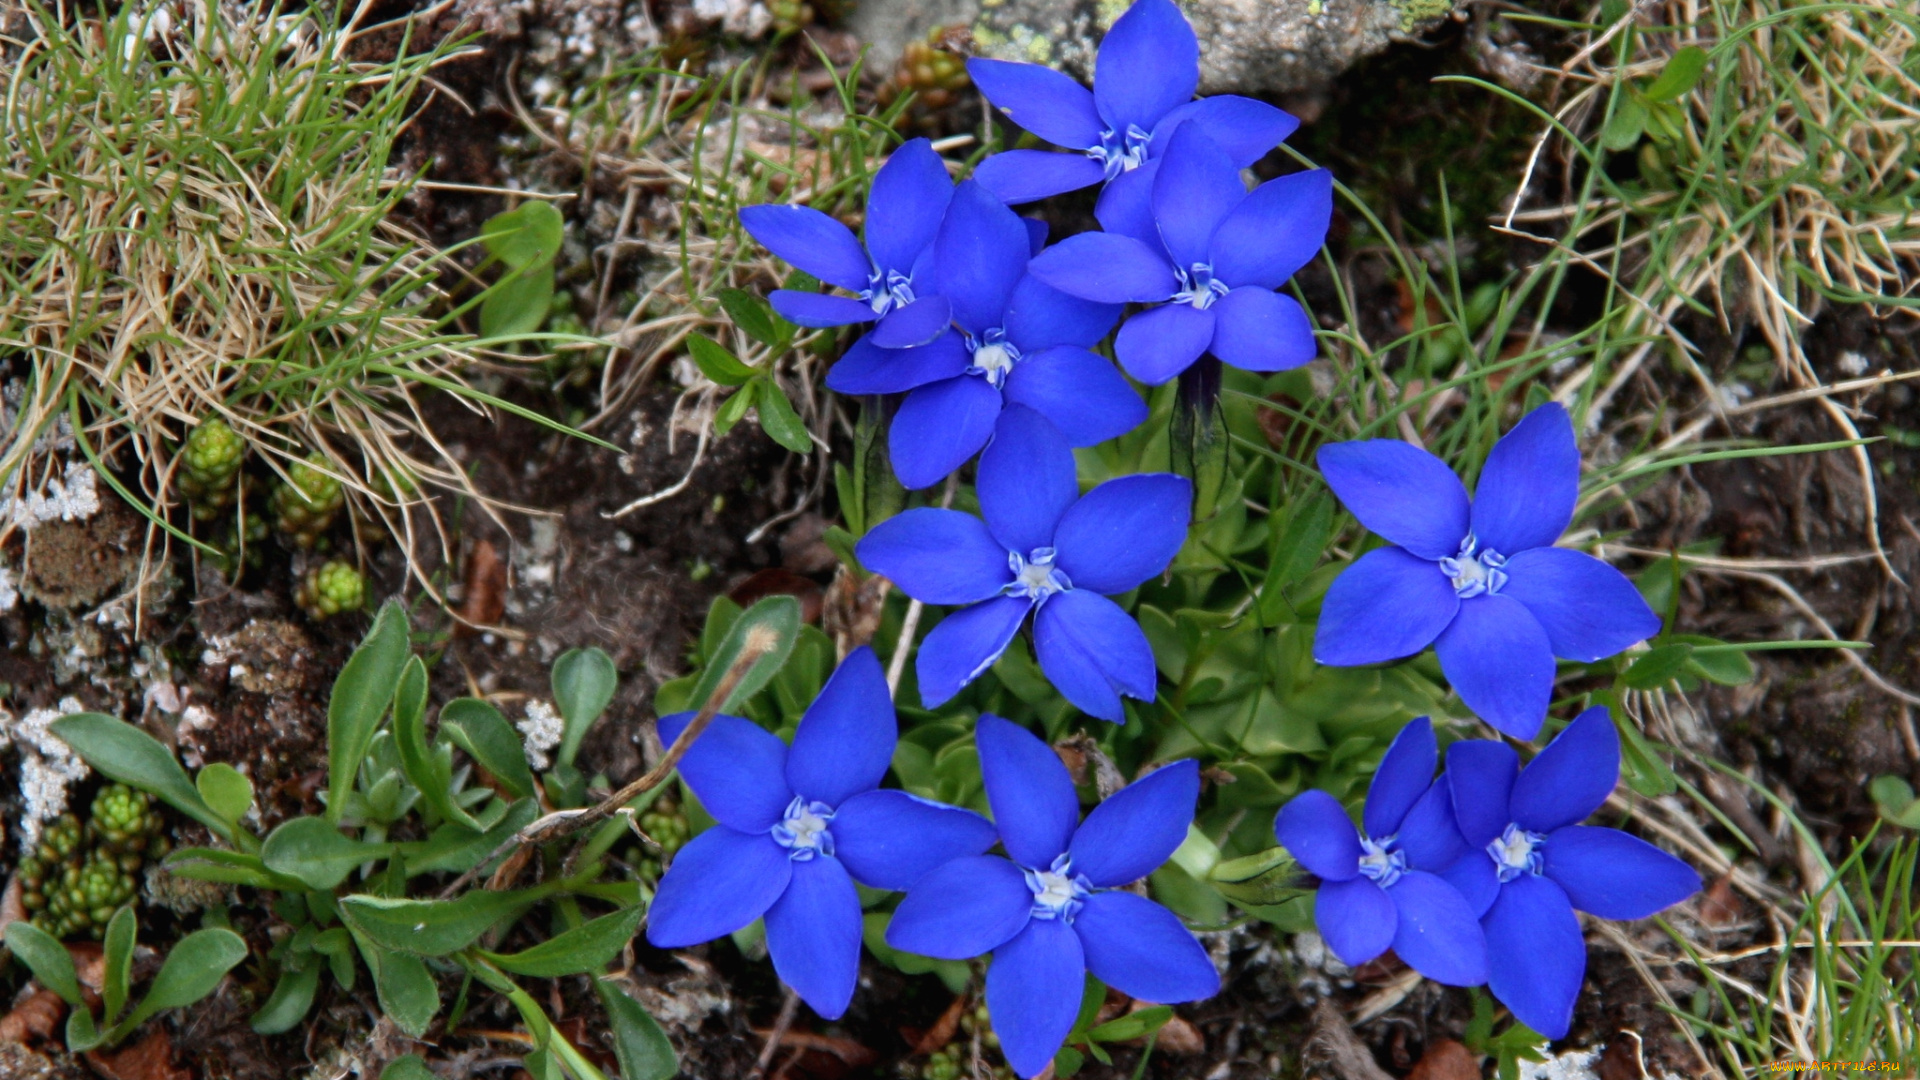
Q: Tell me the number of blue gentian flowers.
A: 10